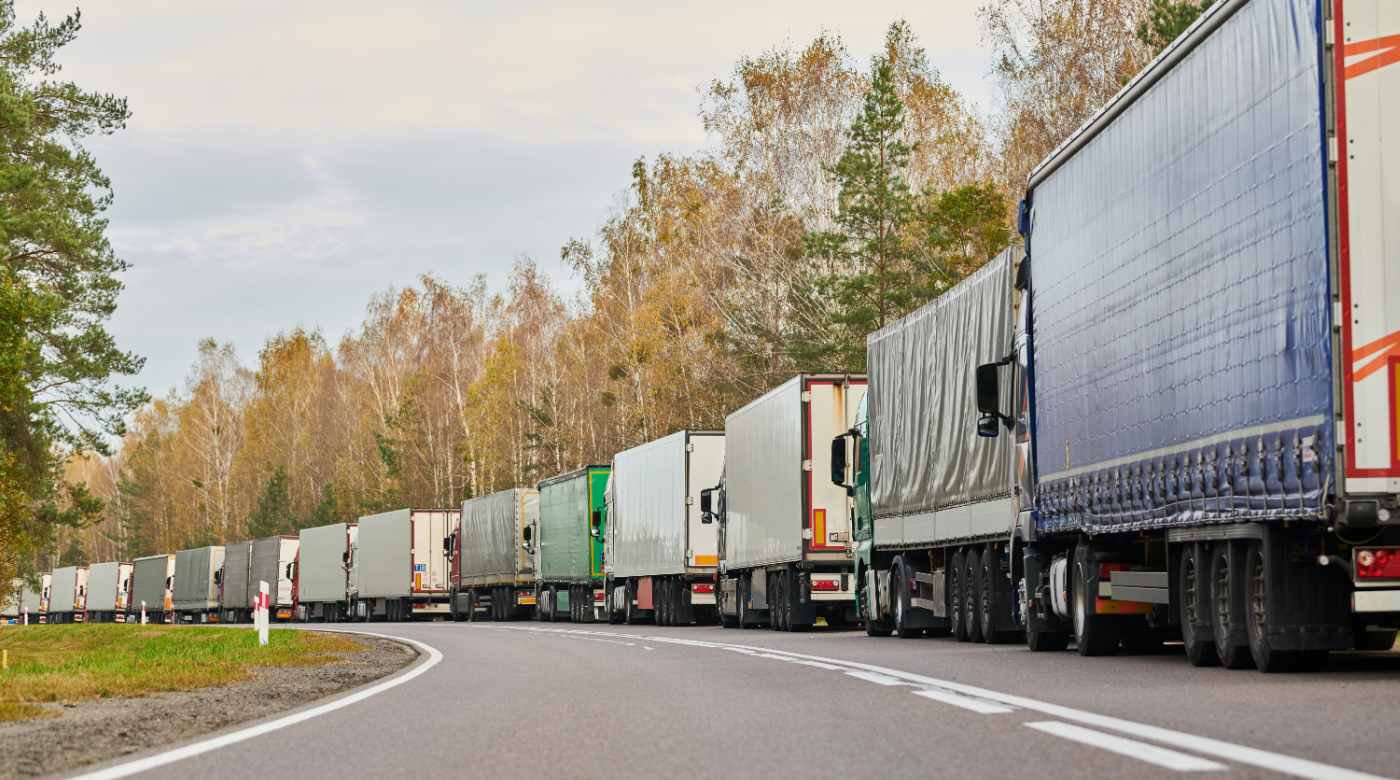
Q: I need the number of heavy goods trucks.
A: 15